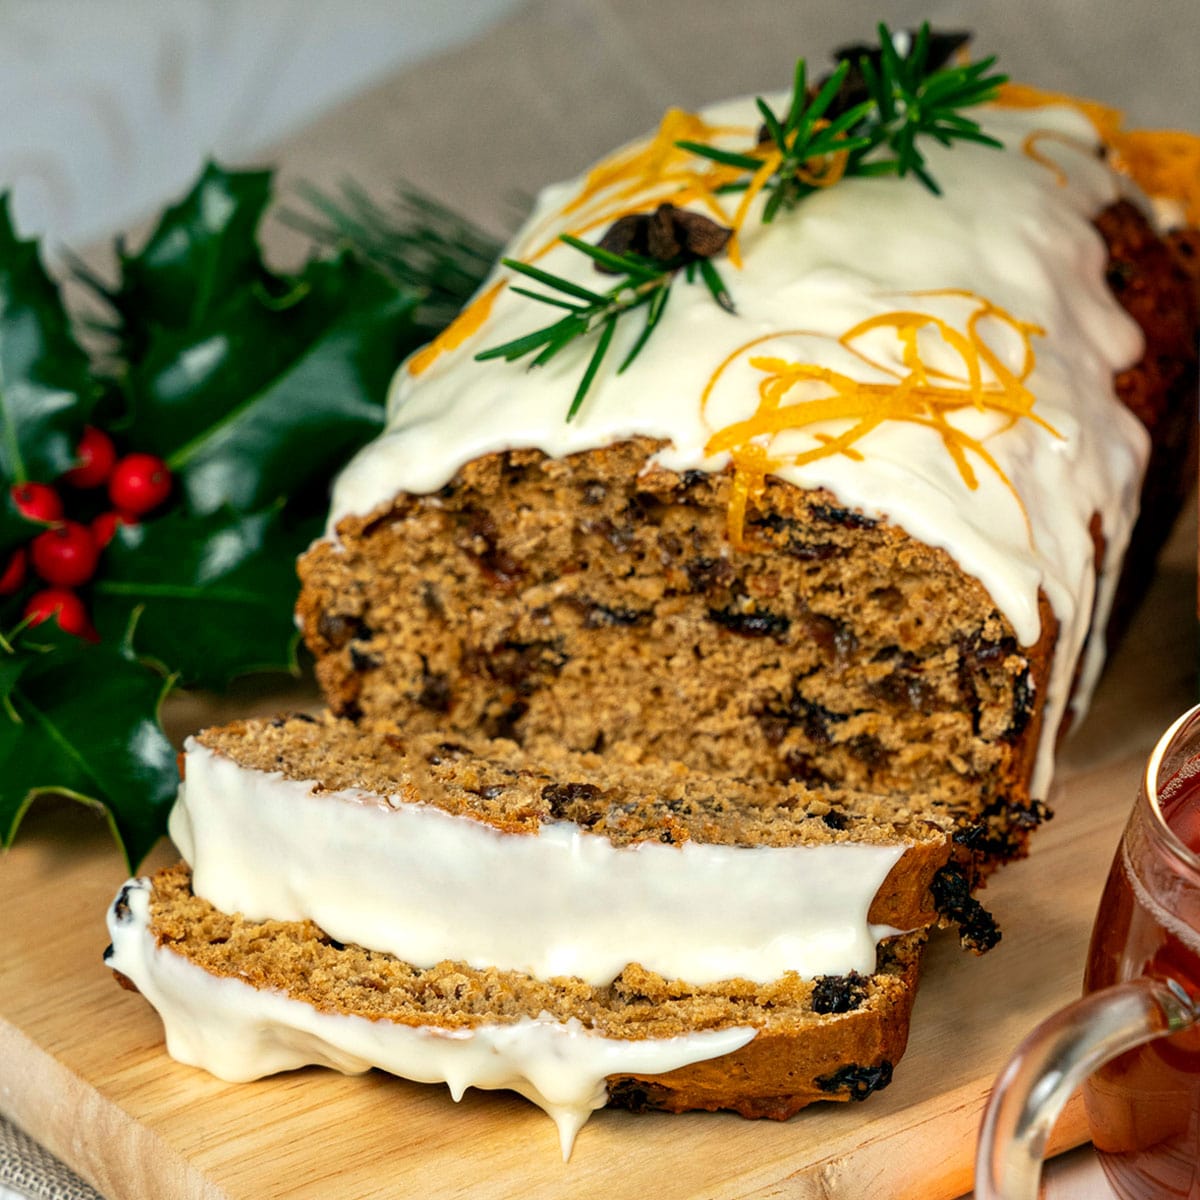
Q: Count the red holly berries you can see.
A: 7